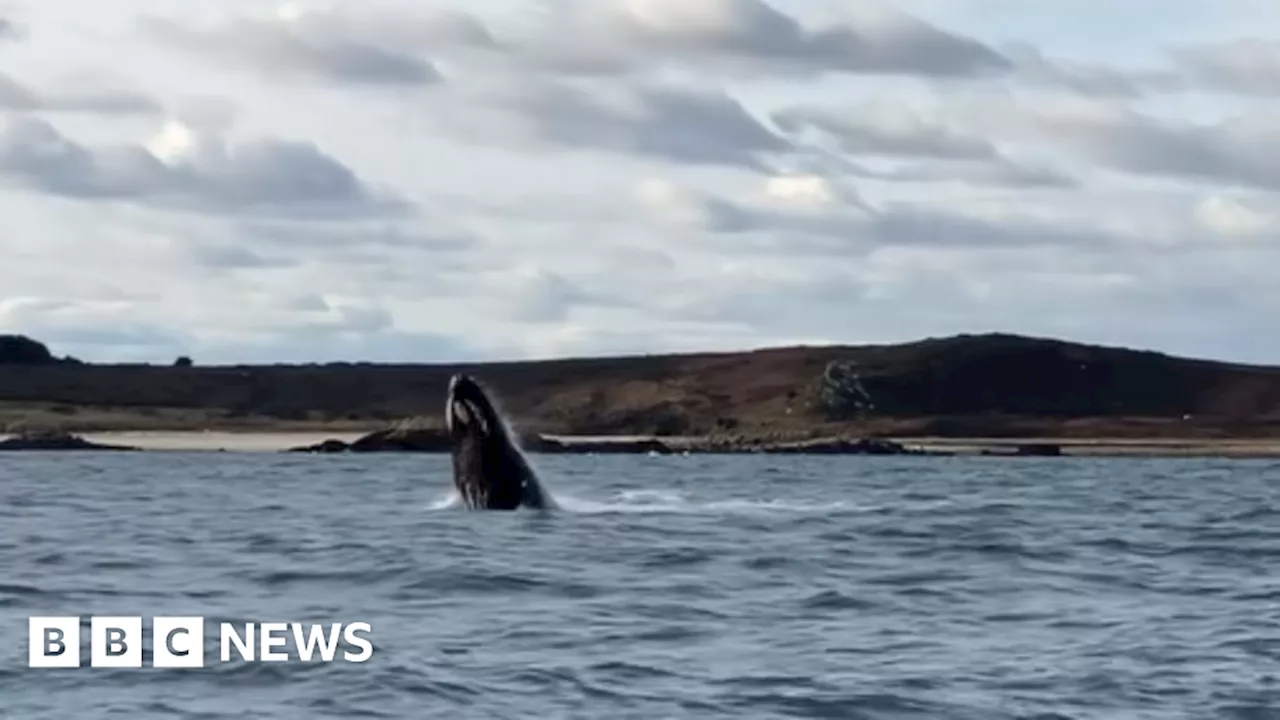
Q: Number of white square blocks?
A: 3